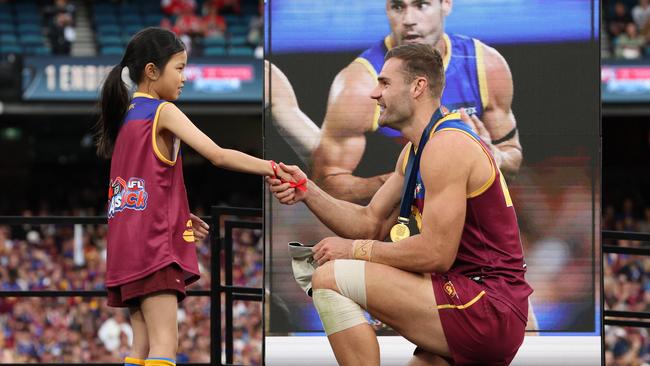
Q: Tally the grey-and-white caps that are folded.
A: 1